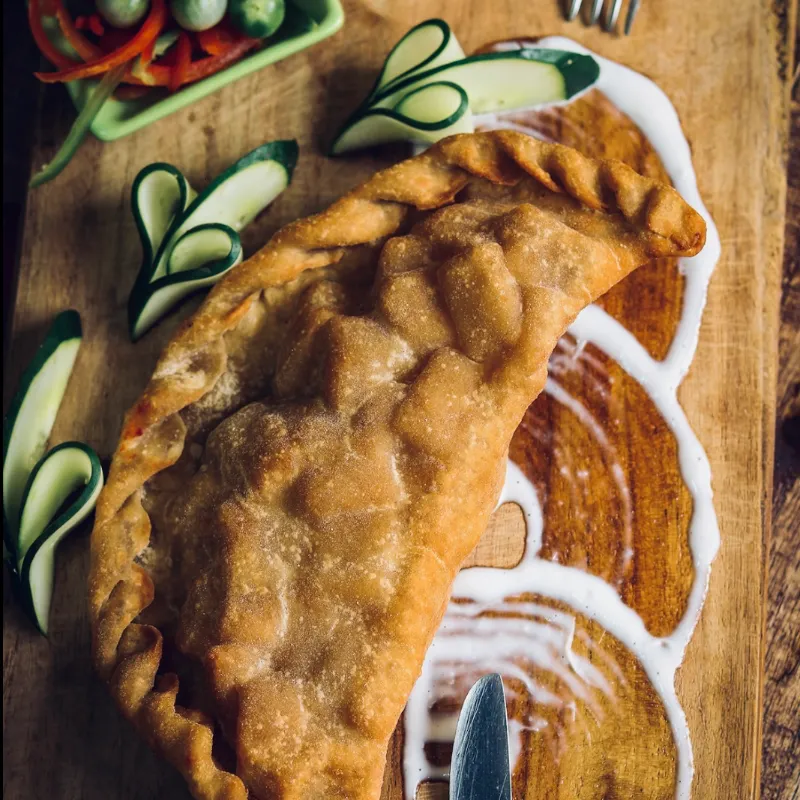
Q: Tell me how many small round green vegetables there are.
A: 3